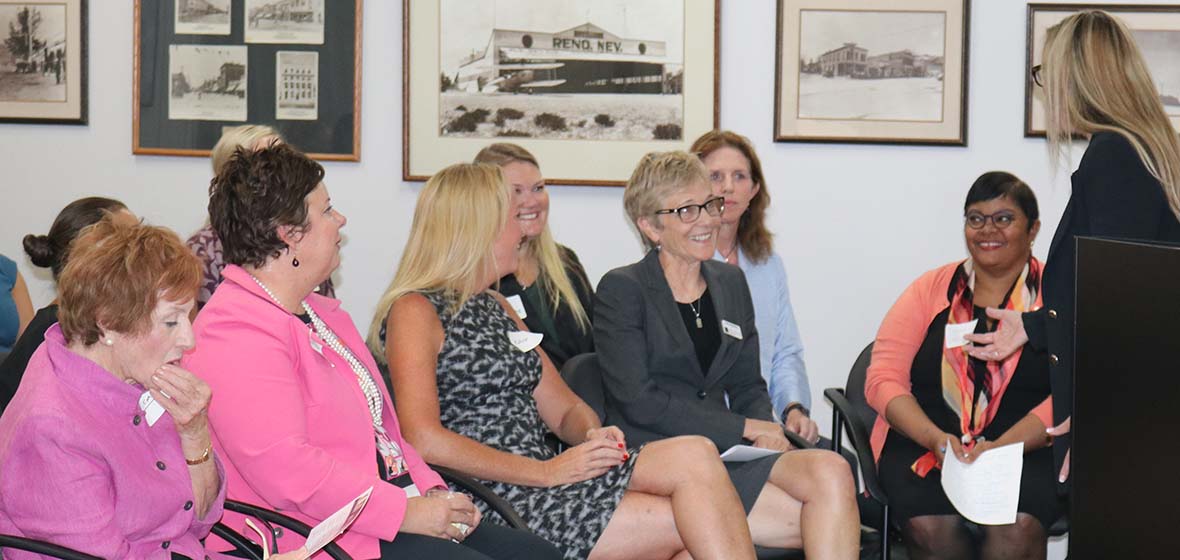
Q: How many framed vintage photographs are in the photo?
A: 5